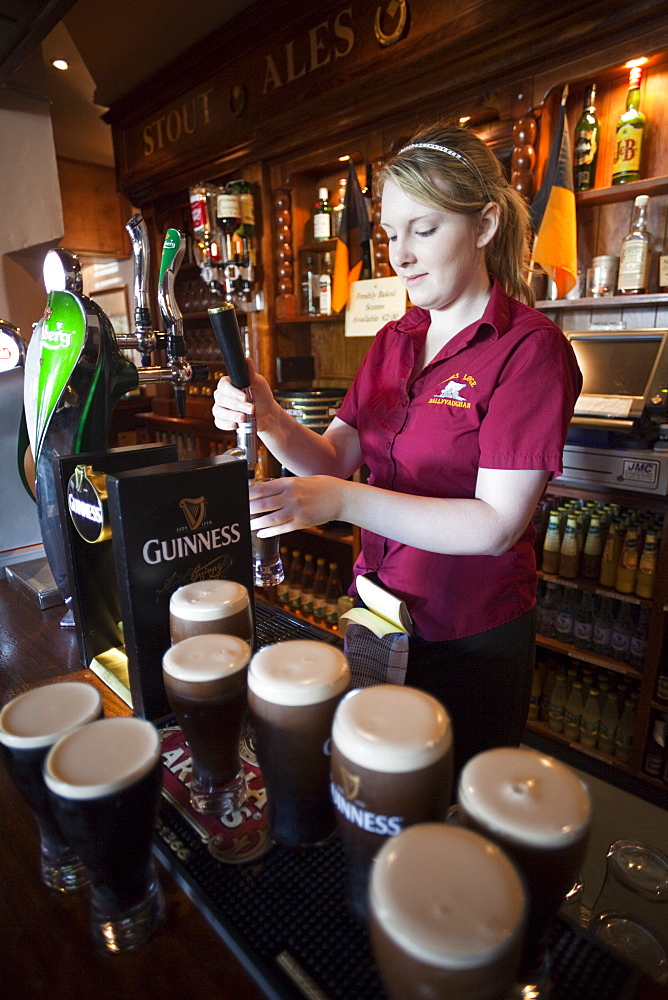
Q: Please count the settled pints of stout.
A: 2